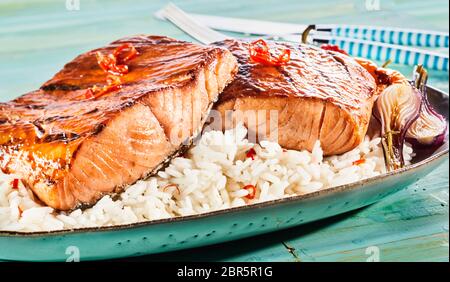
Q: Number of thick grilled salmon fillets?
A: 2